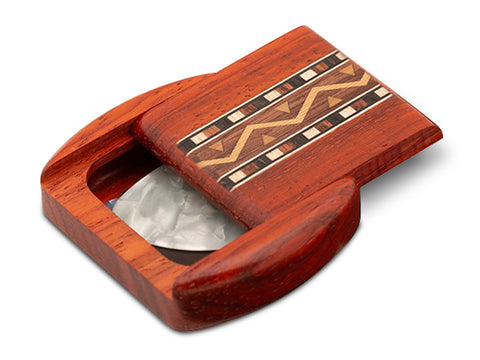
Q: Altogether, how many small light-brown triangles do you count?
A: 5